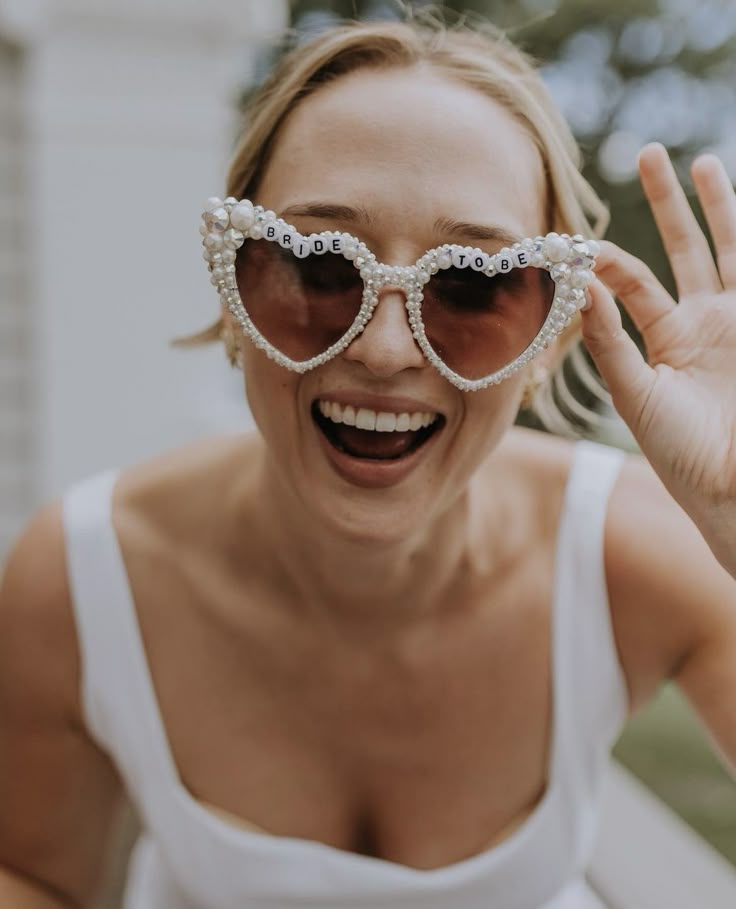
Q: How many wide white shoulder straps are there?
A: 2